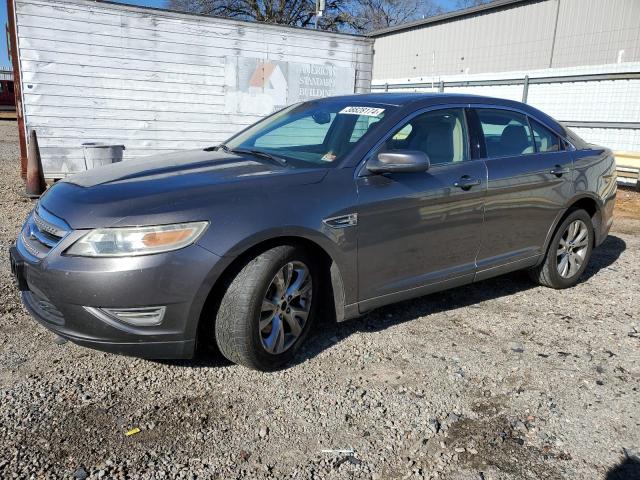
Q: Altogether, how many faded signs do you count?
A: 1